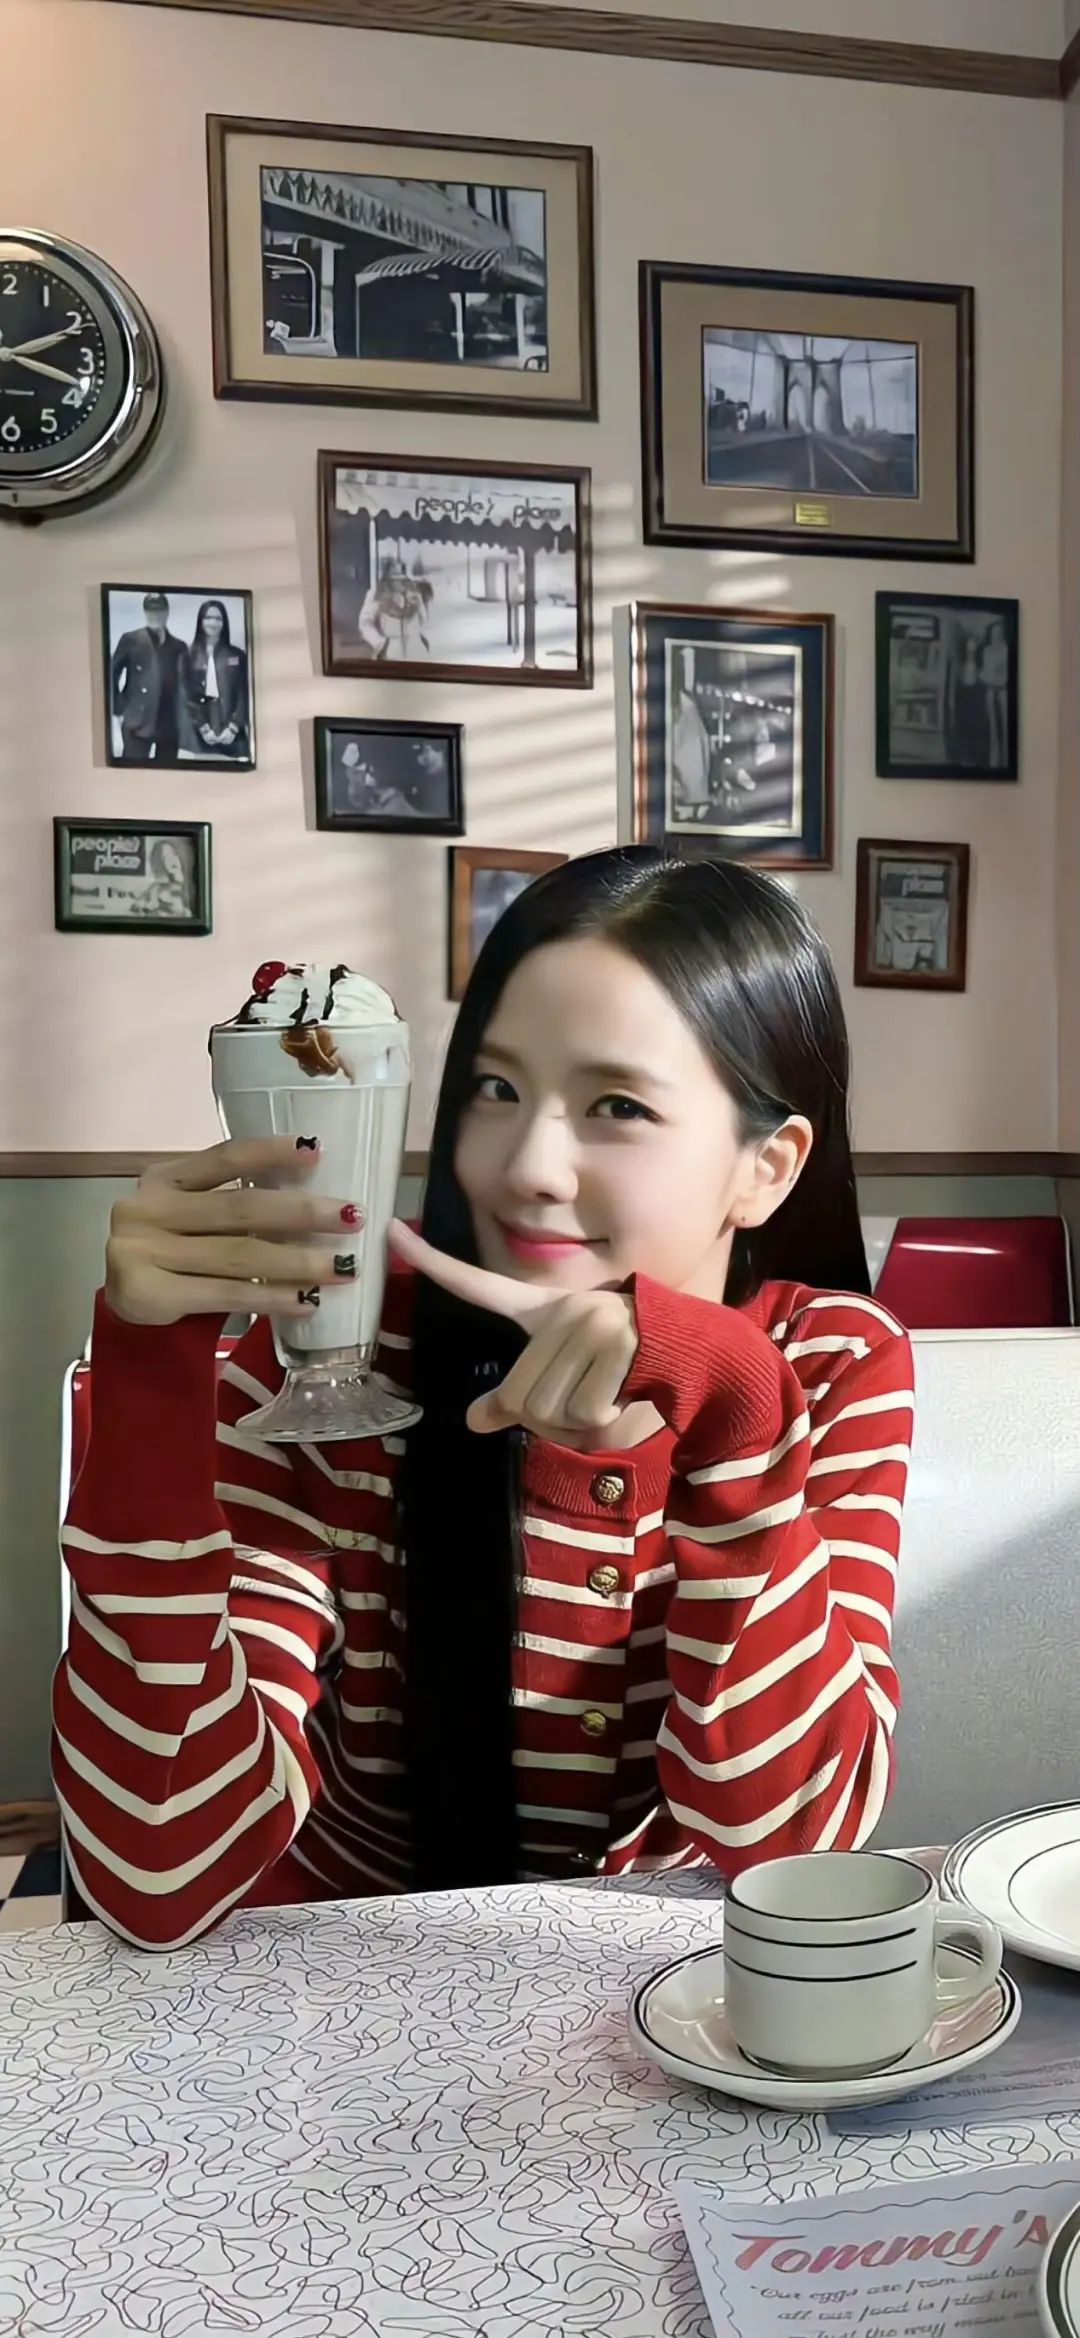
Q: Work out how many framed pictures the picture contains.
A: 10